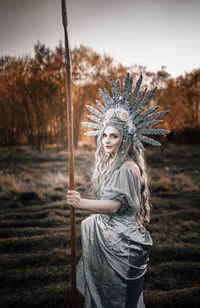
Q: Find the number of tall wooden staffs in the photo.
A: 1